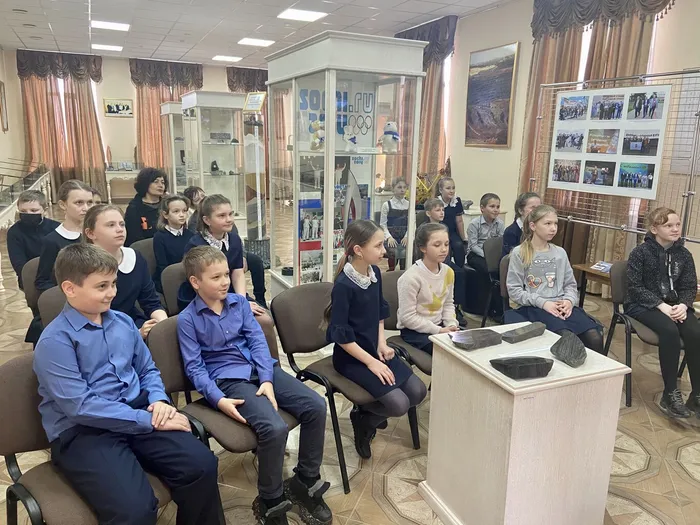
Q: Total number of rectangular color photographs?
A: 9